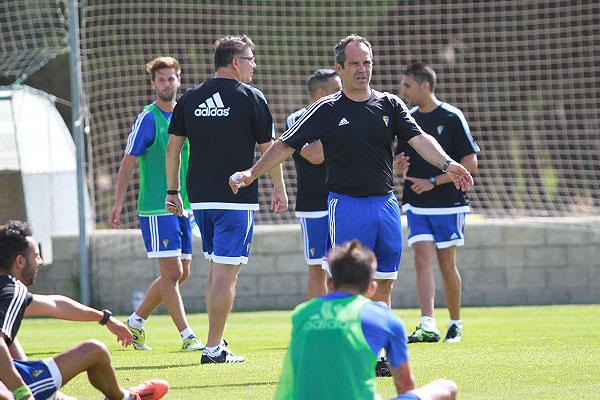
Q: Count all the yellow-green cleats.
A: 2